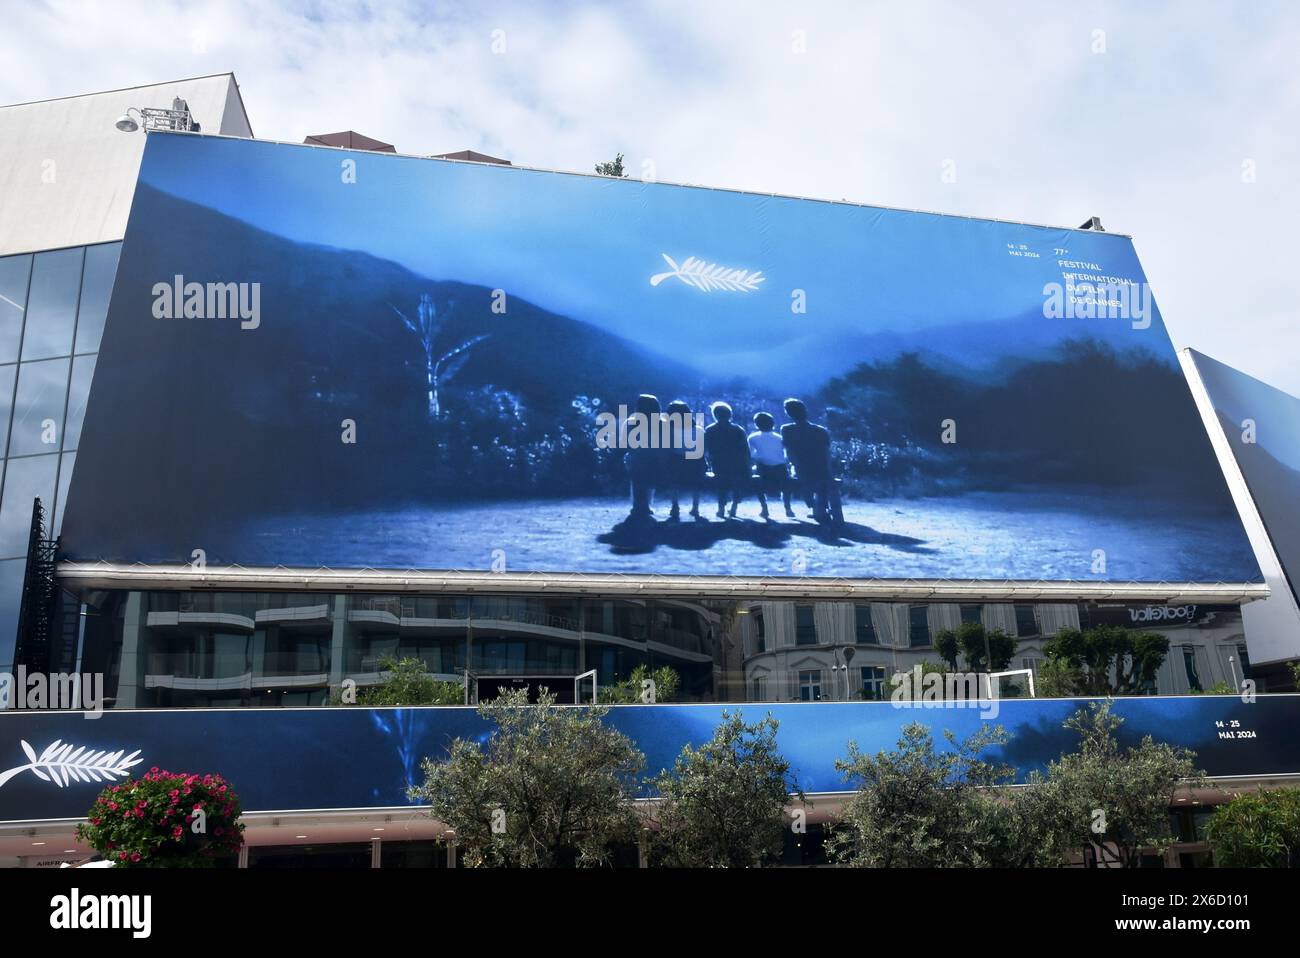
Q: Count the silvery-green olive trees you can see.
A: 4